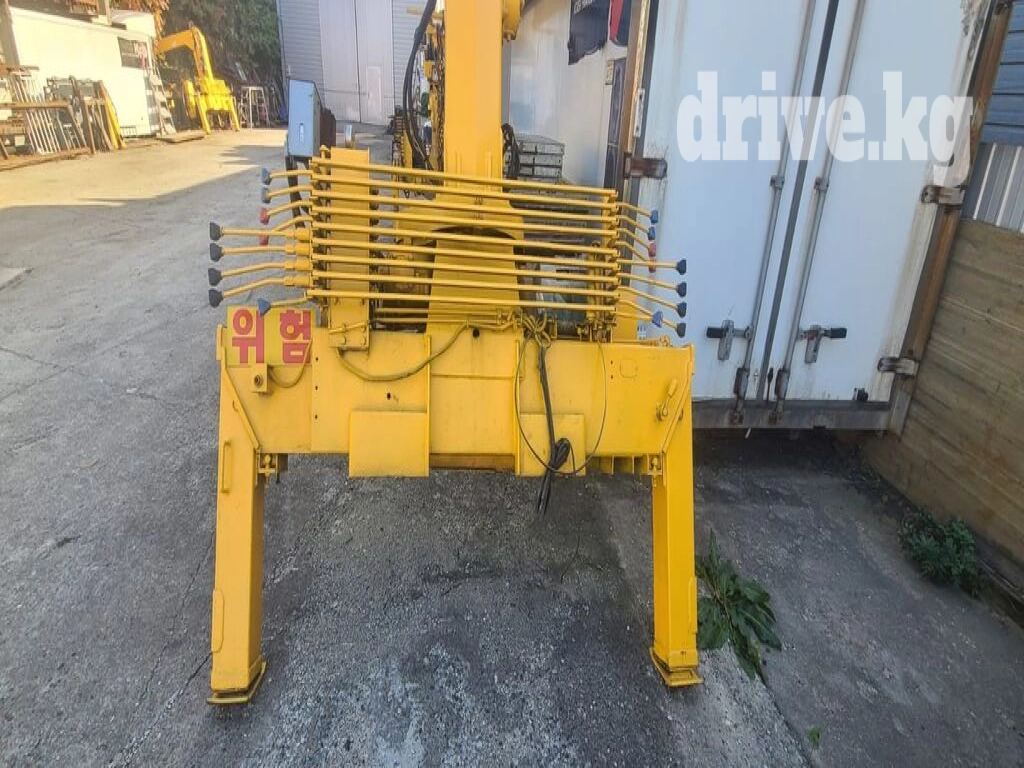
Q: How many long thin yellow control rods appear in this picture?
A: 9